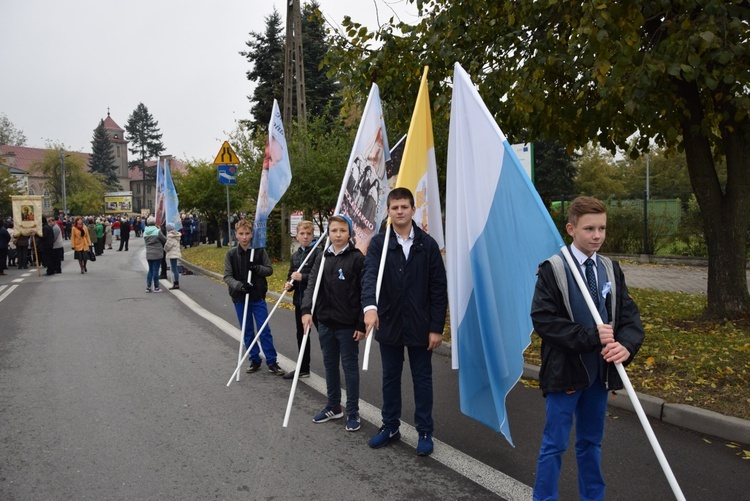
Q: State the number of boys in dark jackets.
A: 5